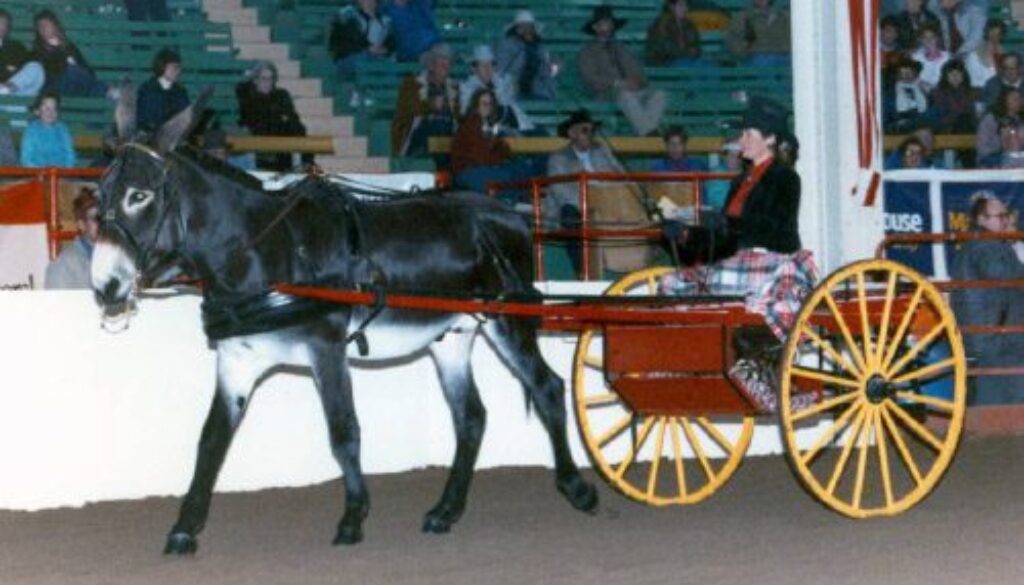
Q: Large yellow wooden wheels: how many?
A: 2